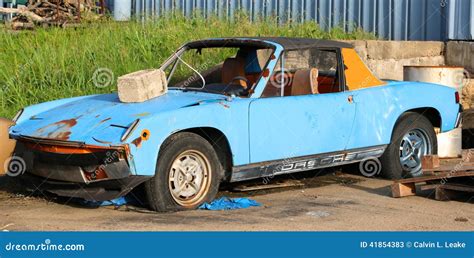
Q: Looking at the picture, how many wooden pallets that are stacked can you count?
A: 2